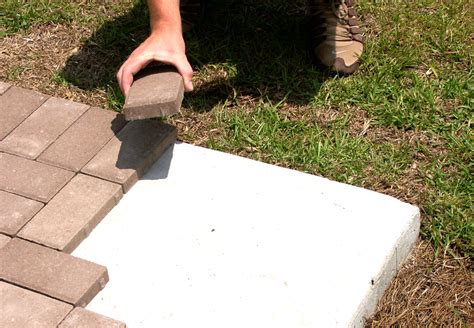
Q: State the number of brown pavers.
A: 13